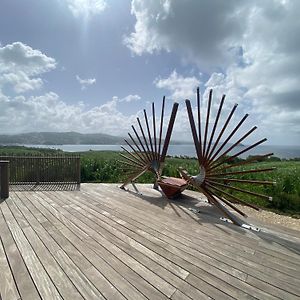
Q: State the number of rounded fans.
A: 2